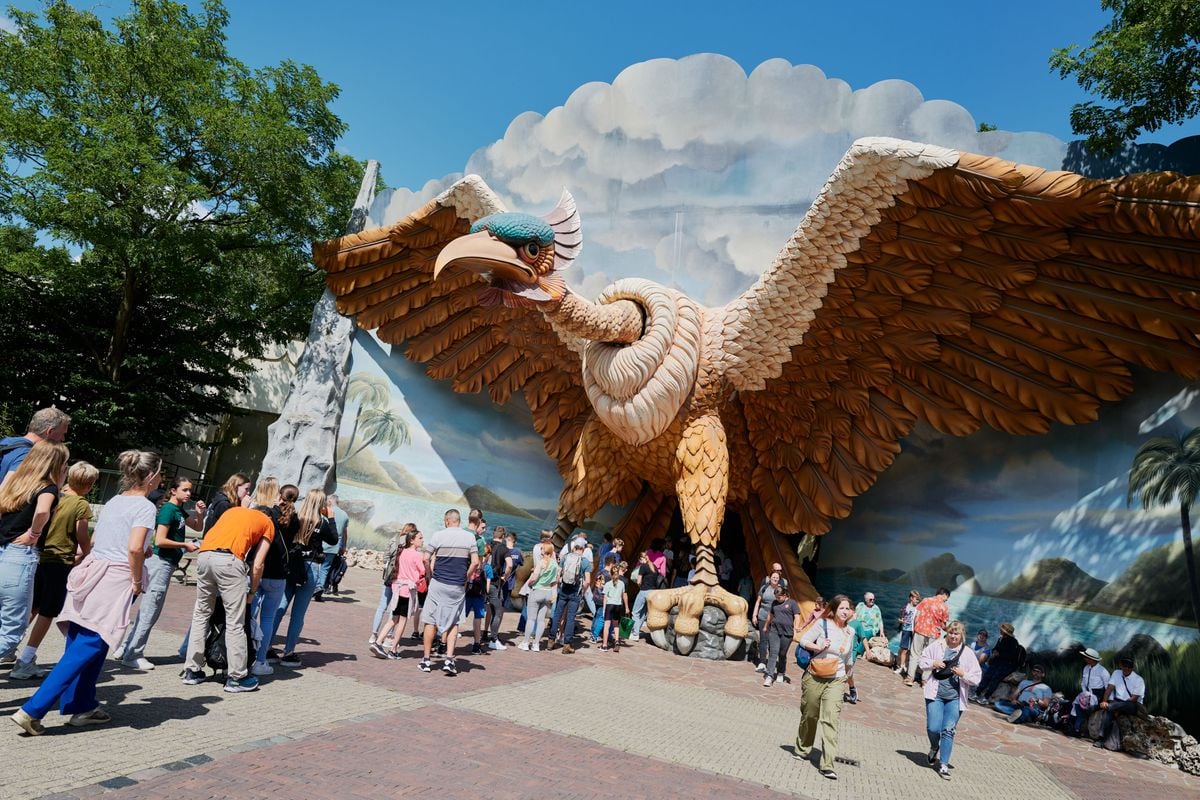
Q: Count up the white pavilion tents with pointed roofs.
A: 0